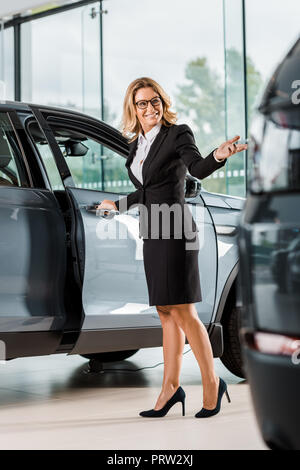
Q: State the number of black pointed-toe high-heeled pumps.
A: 2